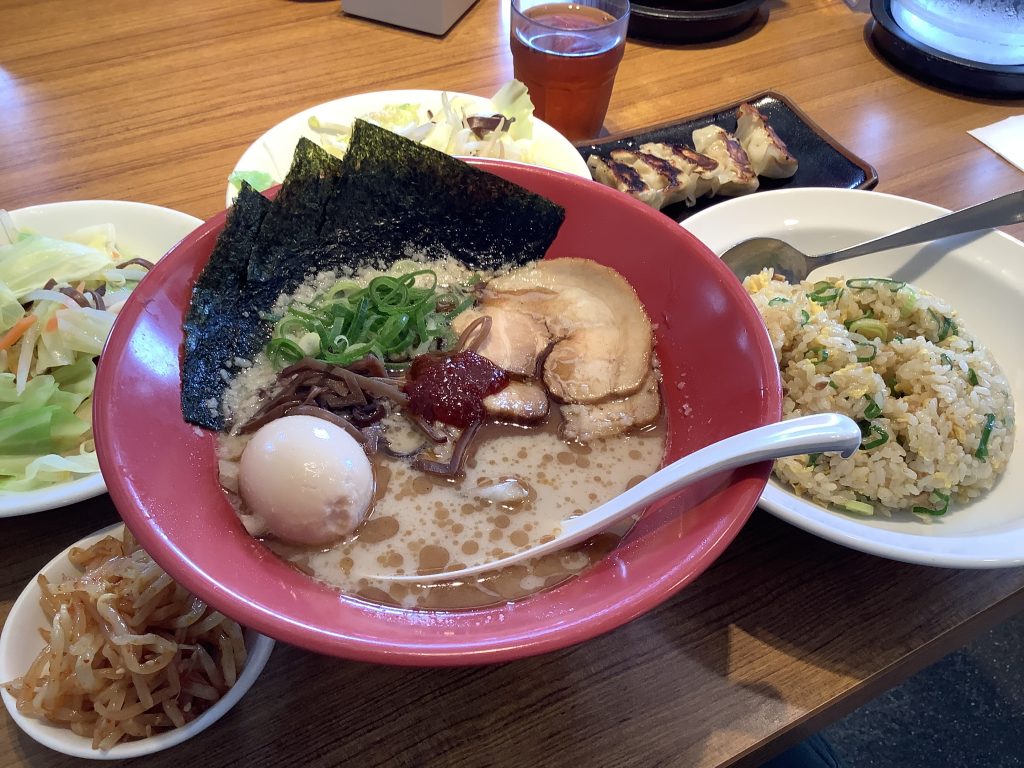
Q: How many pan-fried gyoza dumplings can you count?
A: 5